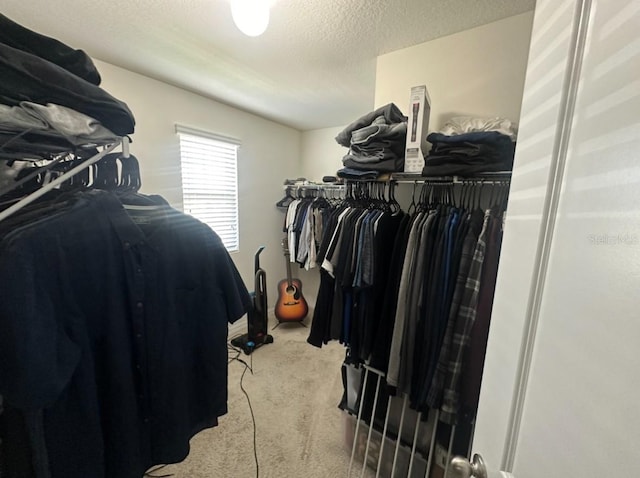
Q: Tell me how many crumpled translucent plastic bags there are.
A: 1